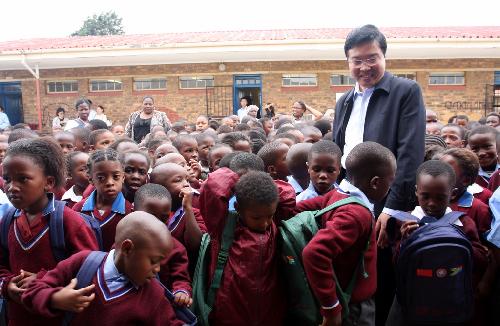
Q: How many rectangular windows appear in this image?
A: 8